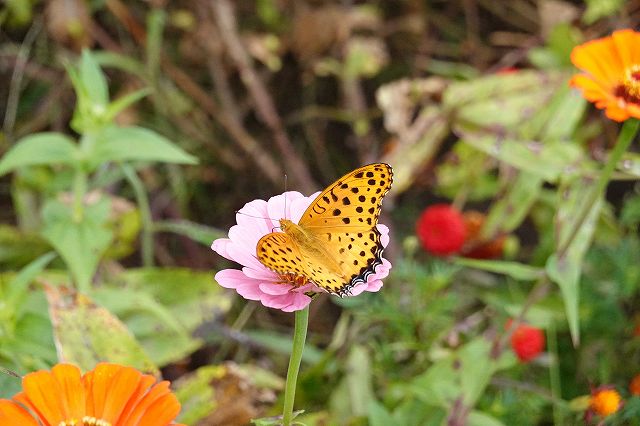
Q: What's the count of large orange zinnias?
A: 2